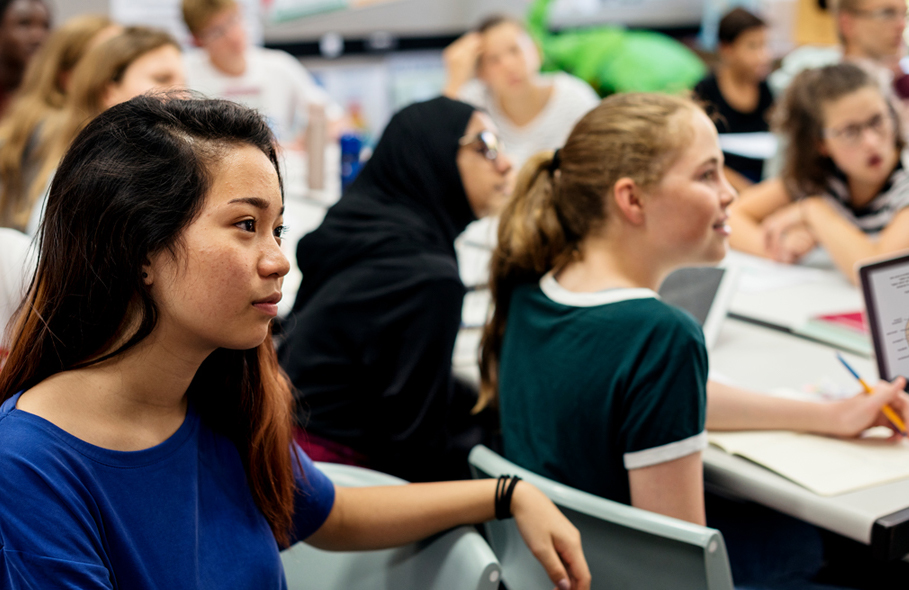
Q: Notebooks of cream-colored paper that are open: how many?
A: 1